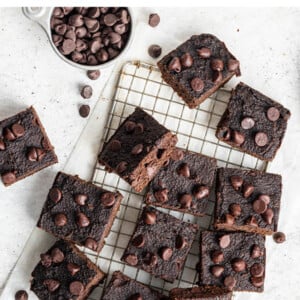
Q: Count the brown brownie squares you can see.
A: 12